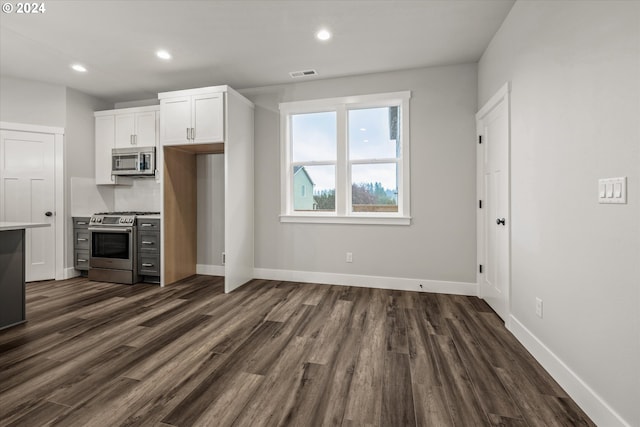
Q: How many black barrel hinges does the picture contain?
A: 3